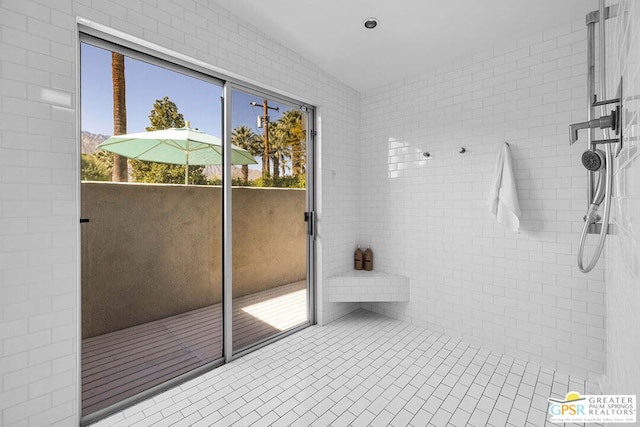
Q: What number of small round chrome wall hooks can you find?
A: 3